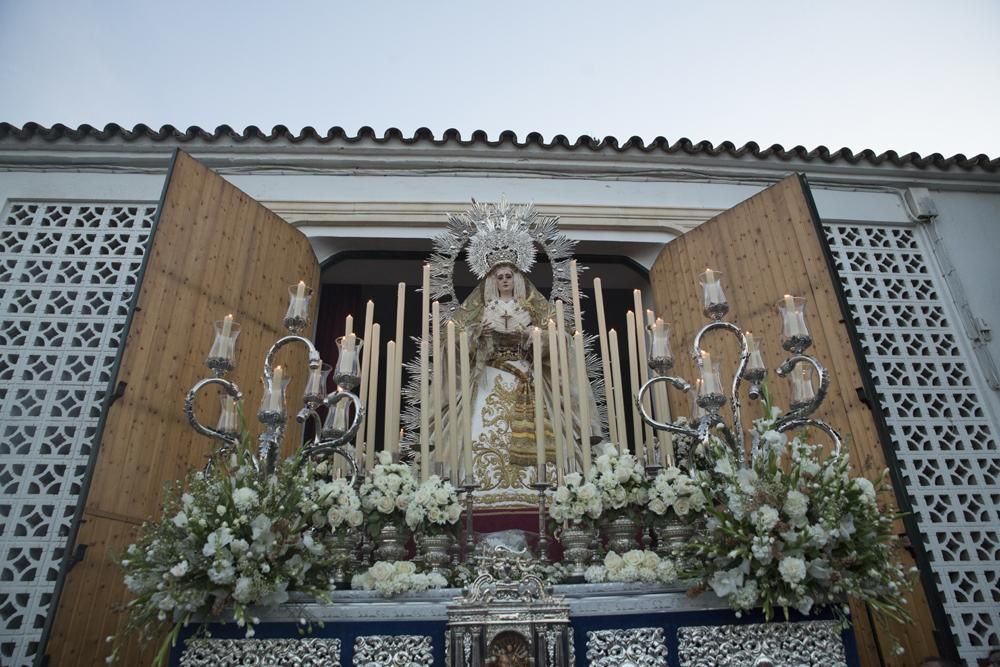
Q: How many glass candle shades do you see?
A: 14